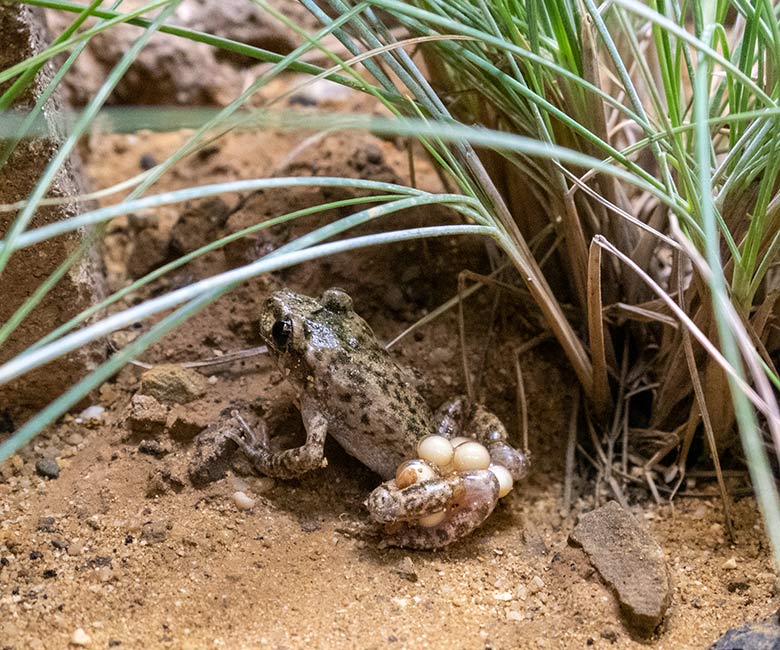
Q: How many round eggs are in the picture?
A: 6